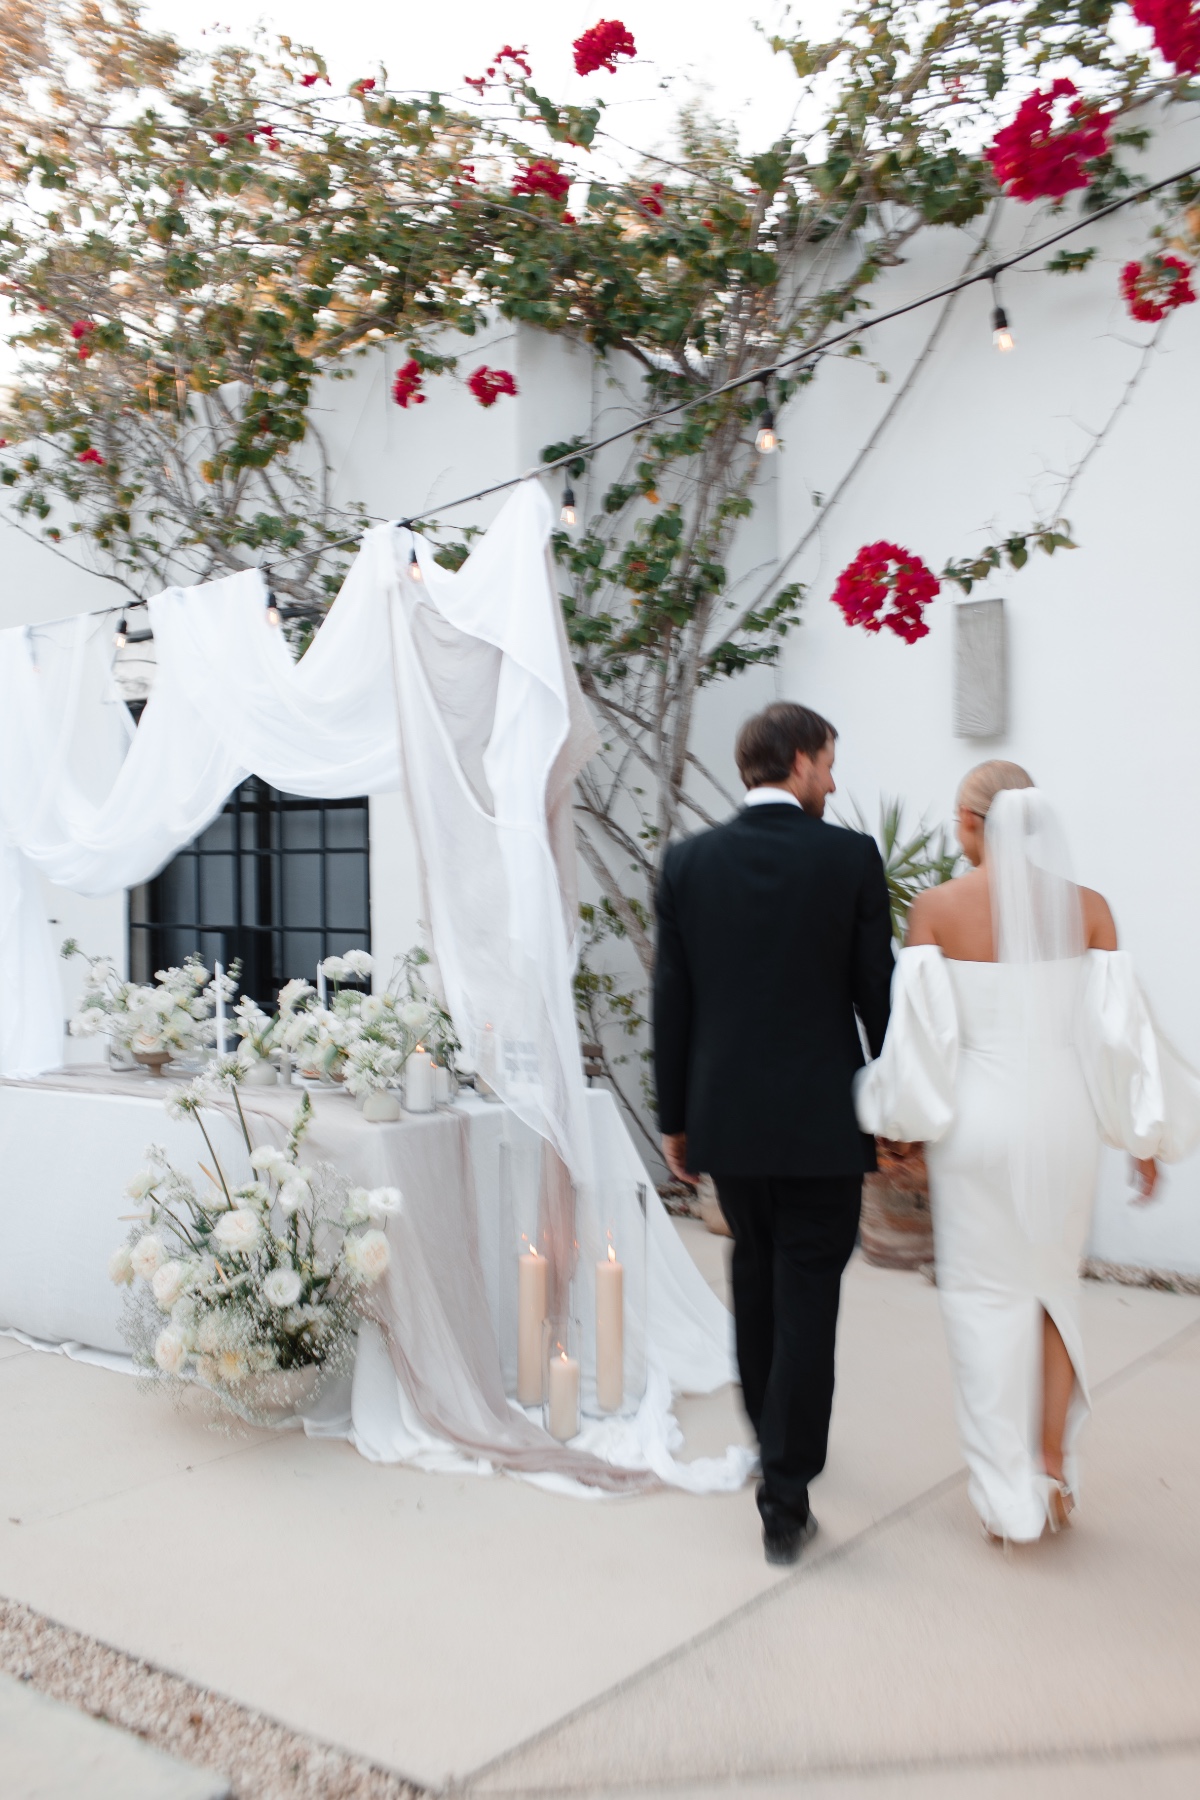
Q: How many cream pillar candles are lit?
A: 3